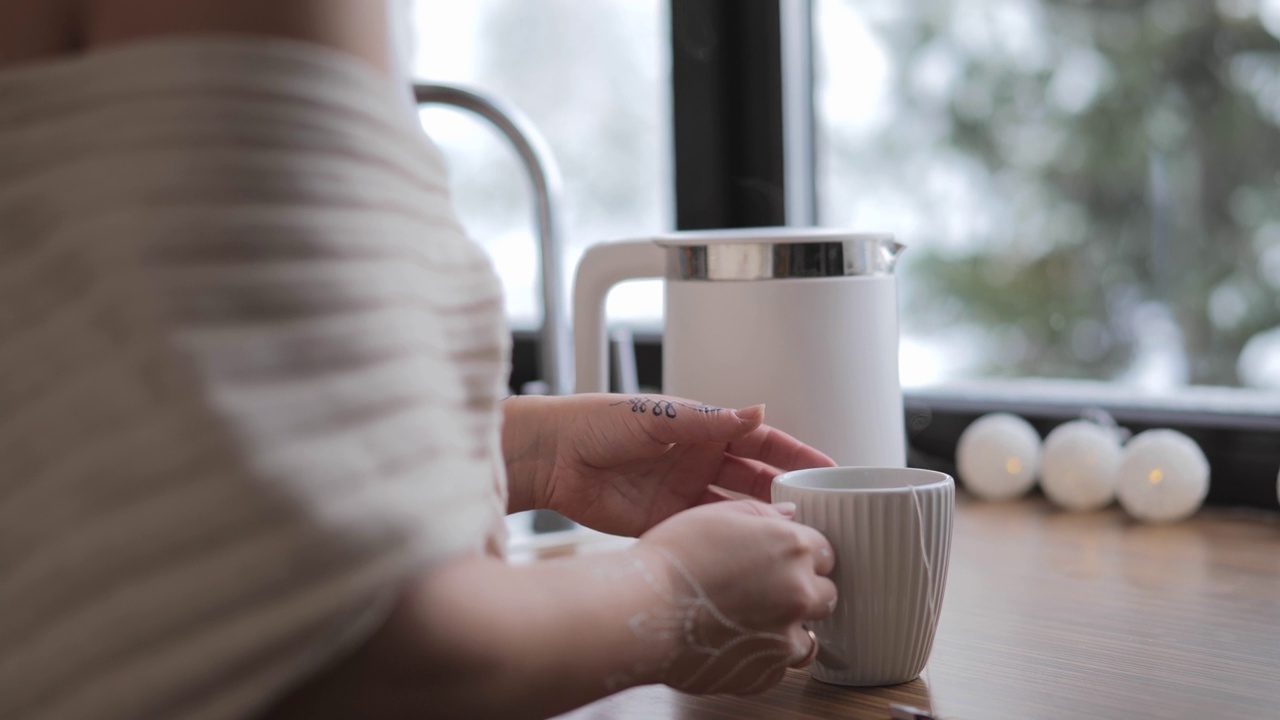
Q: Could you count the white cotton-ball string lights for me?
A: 3